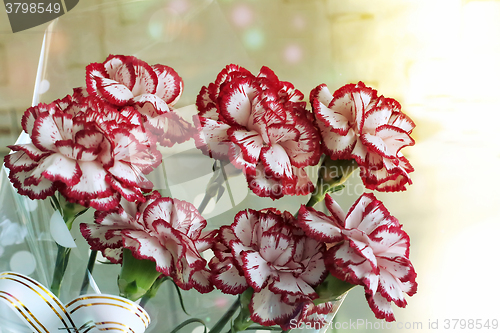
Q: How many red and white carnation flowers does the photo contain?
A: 7